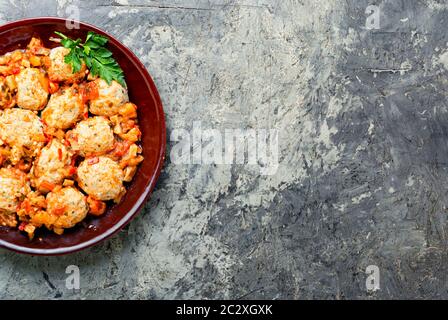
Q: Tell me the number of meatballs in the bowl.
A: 10